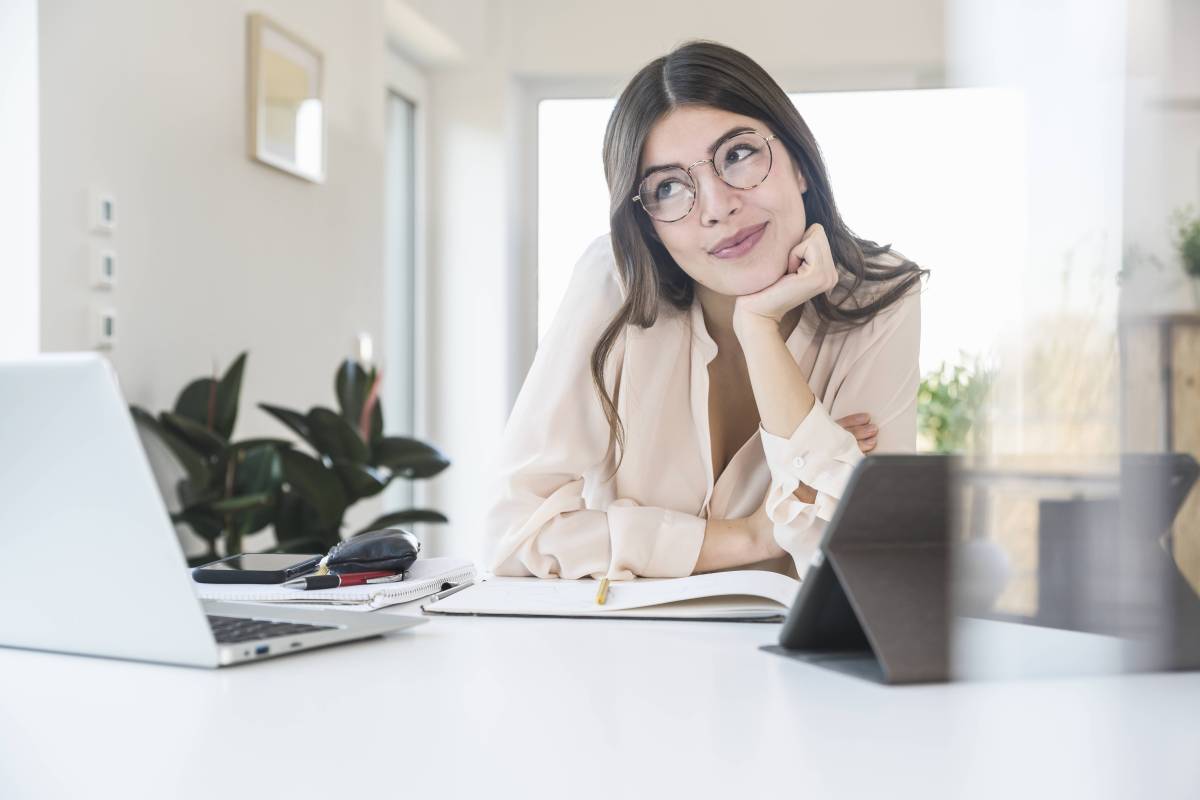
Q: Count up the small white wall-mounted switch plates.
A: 3